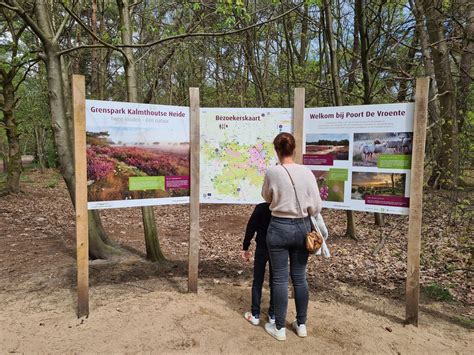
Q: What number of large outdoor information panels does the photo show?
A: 3